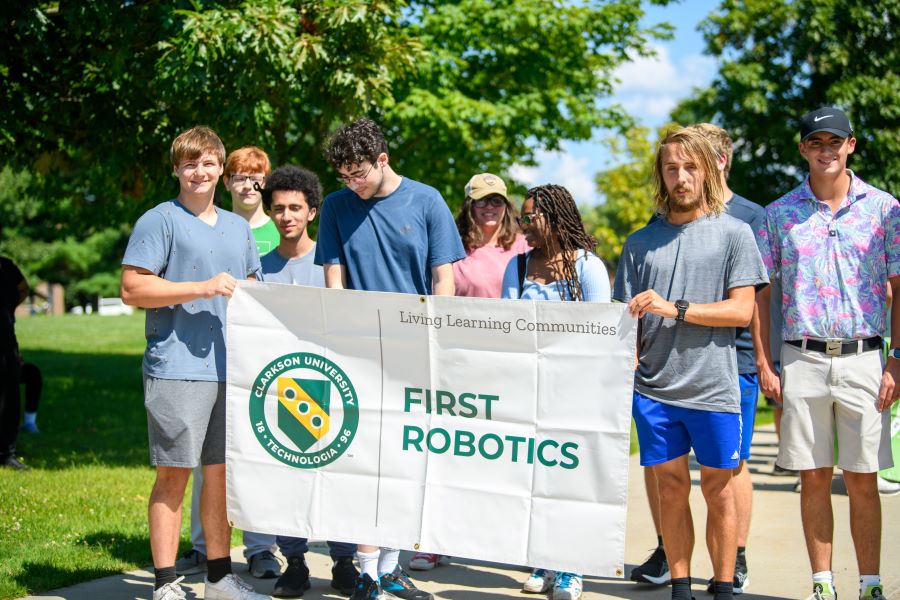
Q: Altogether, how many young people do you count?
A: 9